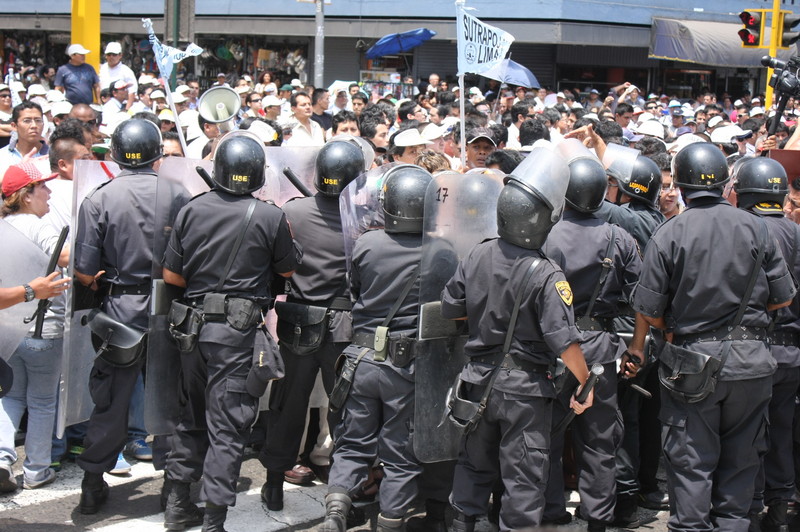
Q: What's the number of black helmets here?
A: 9